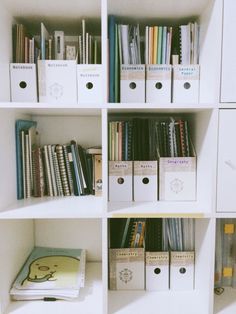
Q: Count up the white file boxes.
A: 12